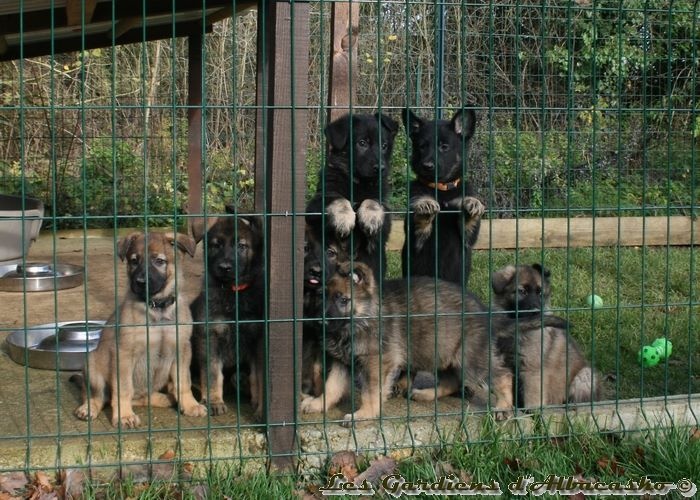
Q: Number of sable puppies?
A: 3